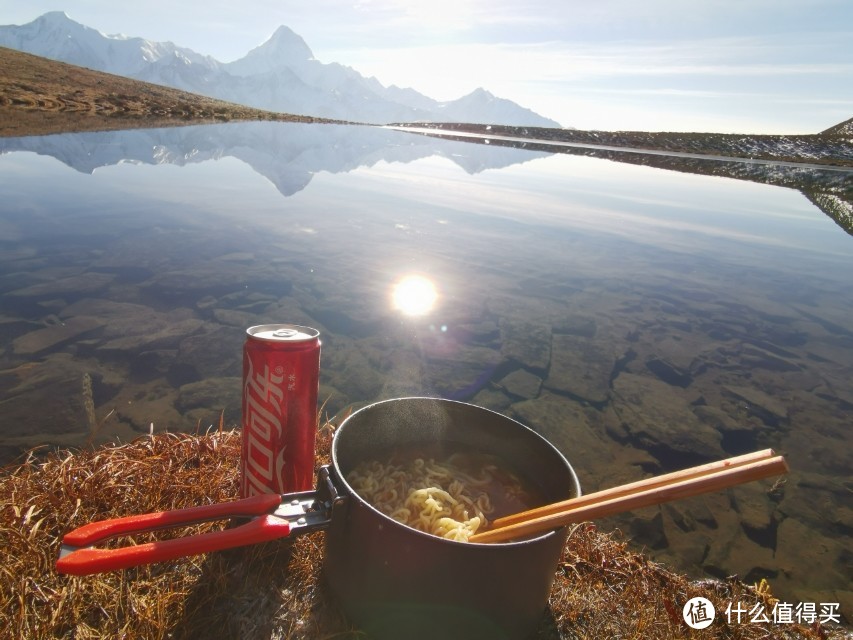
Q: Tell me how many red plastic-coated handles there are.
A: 2